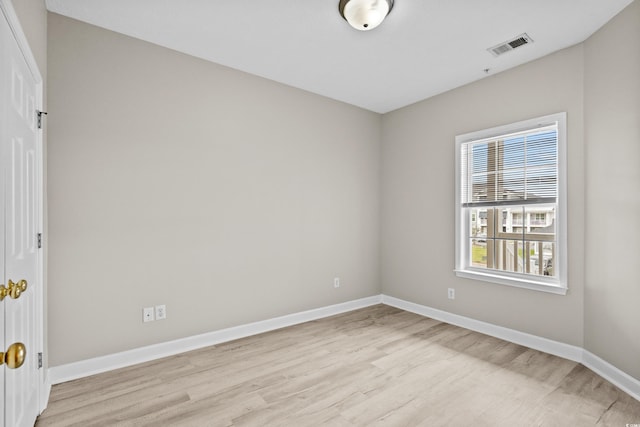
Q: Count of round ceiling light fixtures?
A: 1